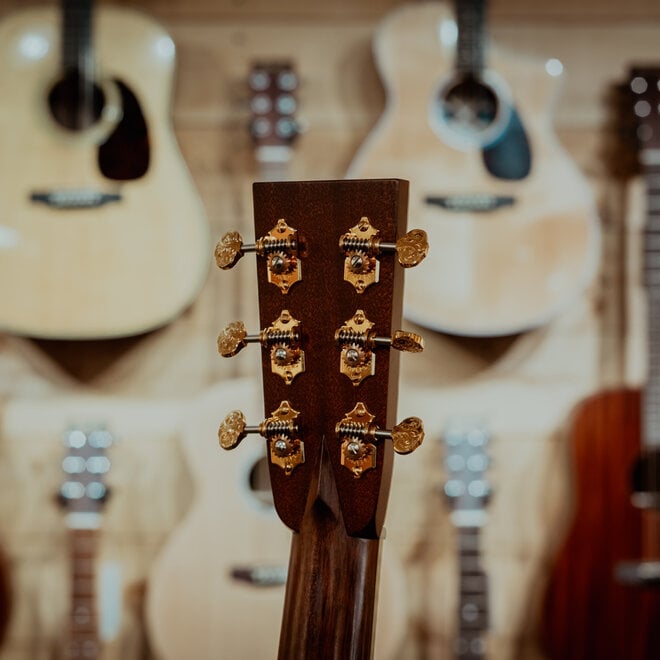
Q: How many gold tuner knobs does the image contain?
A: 6